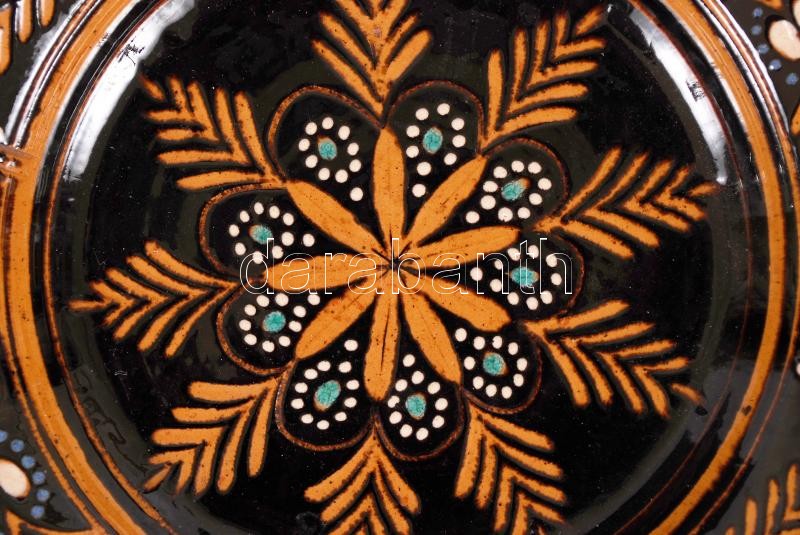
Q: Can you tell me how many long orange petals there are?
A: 9